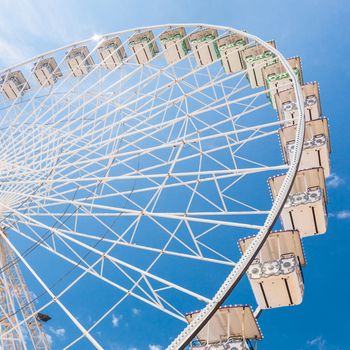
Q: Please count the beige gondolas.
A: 15